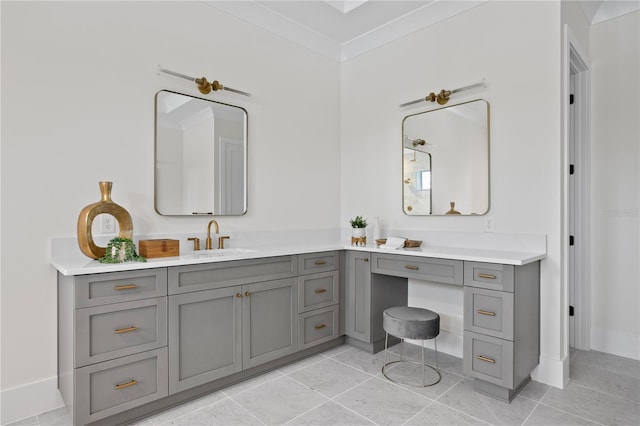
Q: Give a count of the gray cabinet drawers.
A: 10